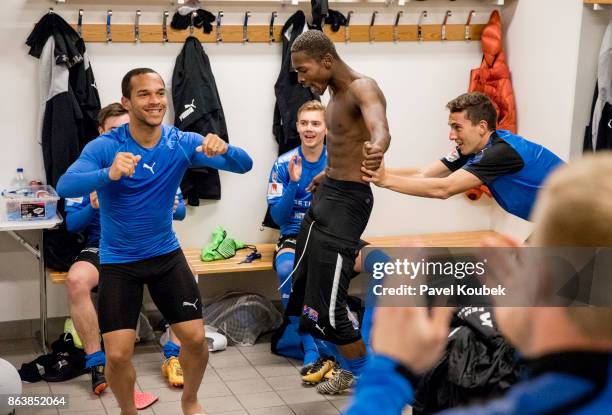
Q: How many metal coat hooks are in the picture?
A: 15